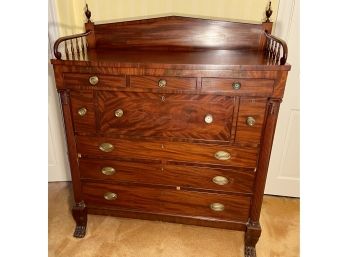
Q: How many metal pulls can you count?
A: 13